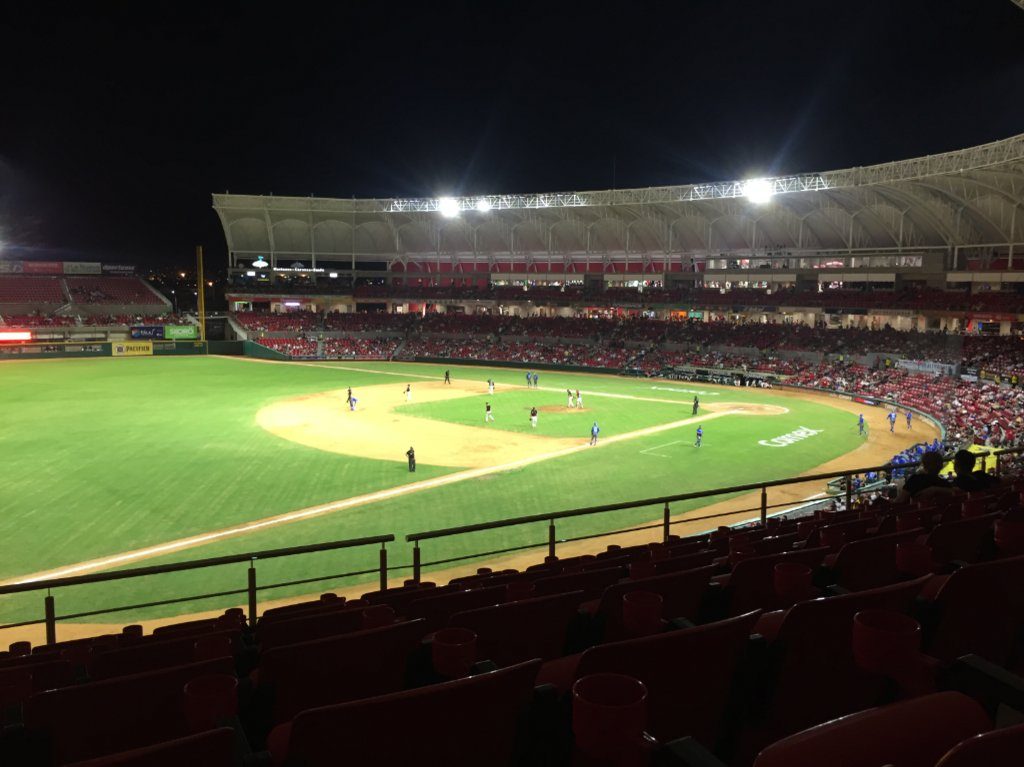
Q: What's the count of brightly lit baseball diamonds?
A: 1